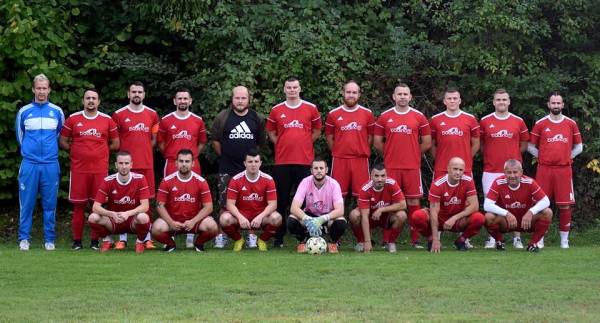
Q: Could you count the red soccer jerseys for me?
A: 15